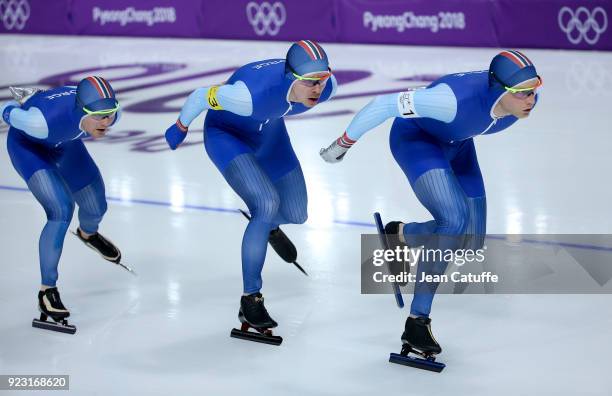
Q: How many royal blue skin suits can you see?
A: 3